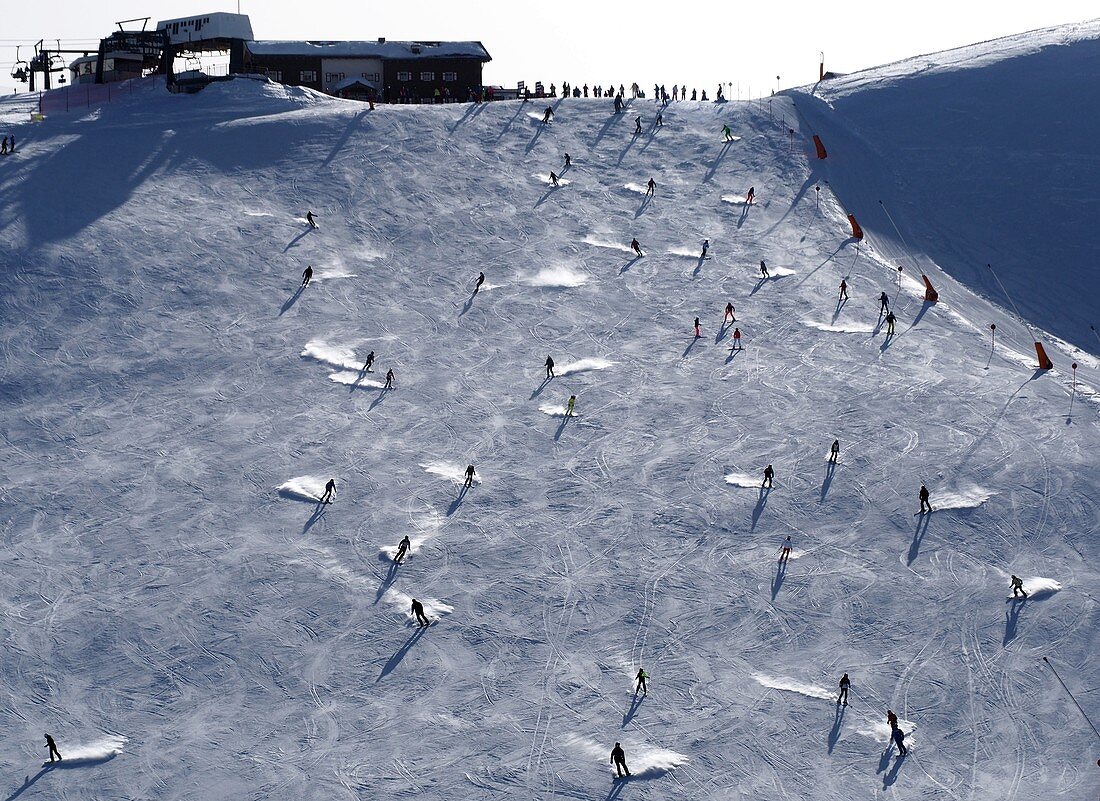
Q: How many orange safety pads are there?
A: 4